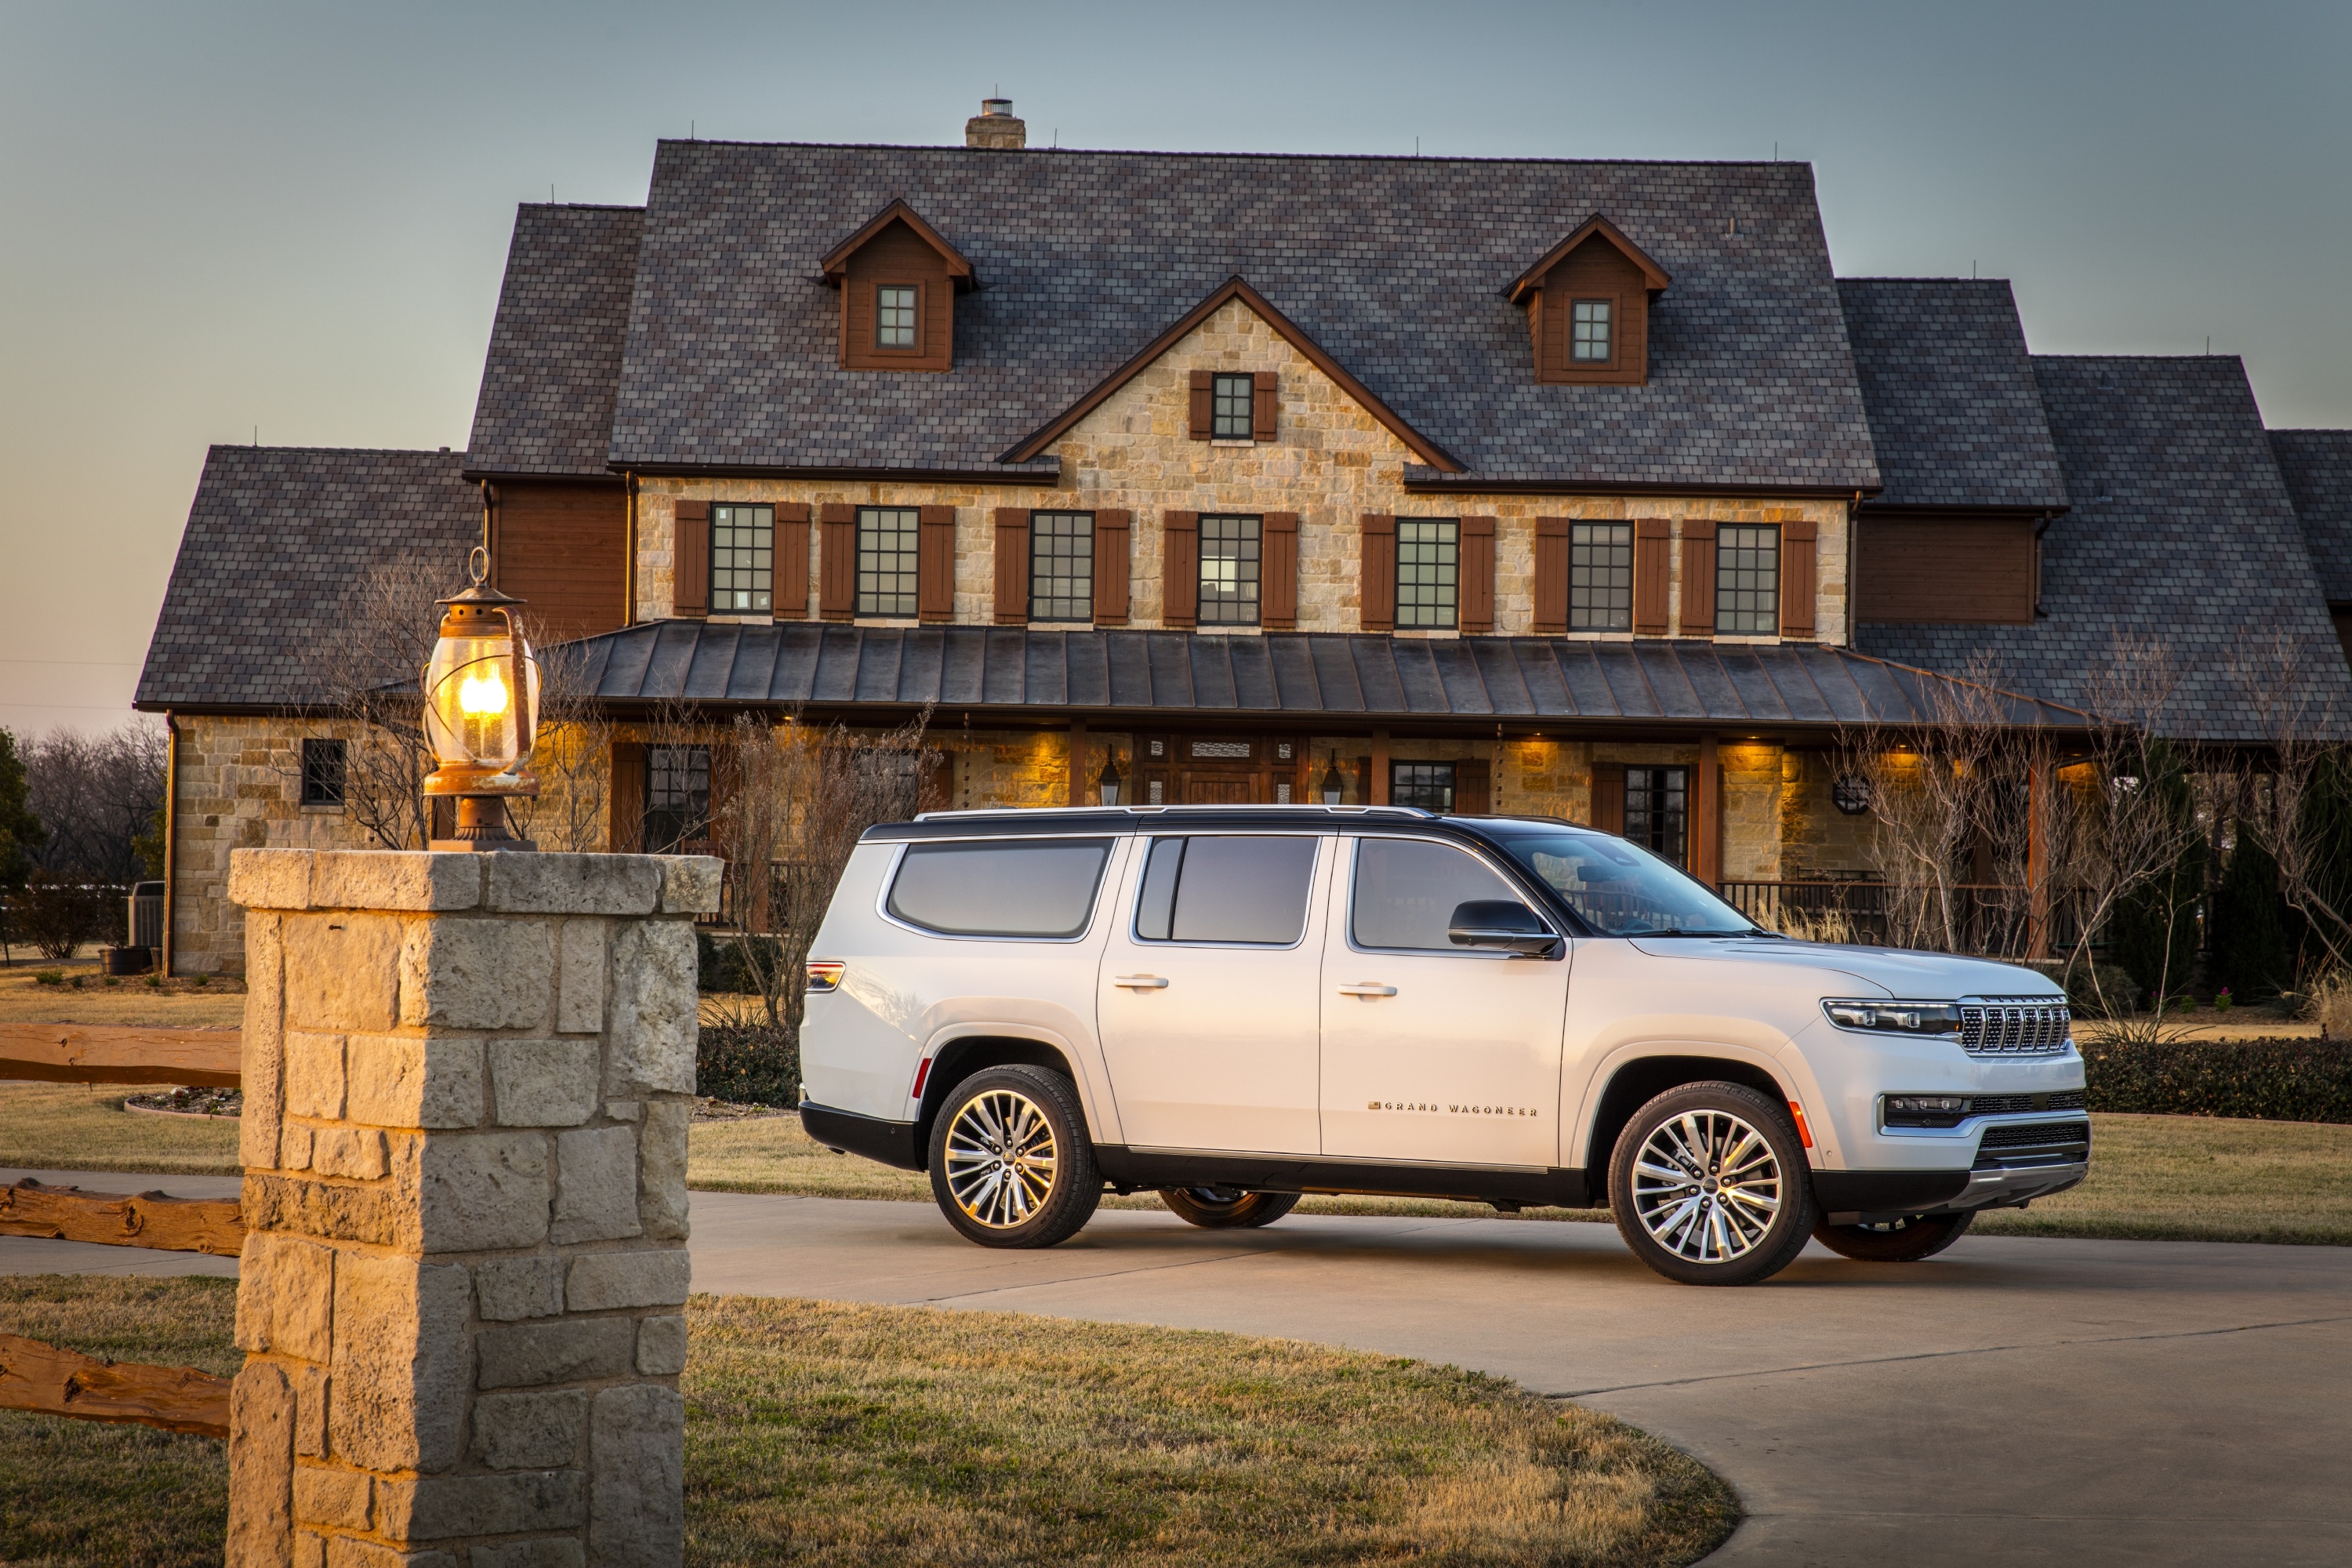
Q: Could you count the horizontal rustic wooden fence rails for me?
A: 3